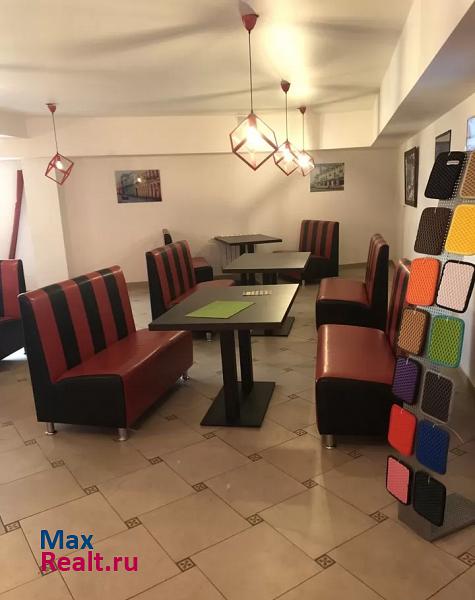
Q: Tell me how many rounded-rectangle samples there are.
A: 14